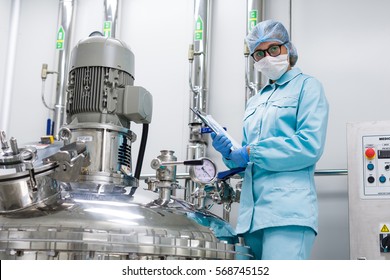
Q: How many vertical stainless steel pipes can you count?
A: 4